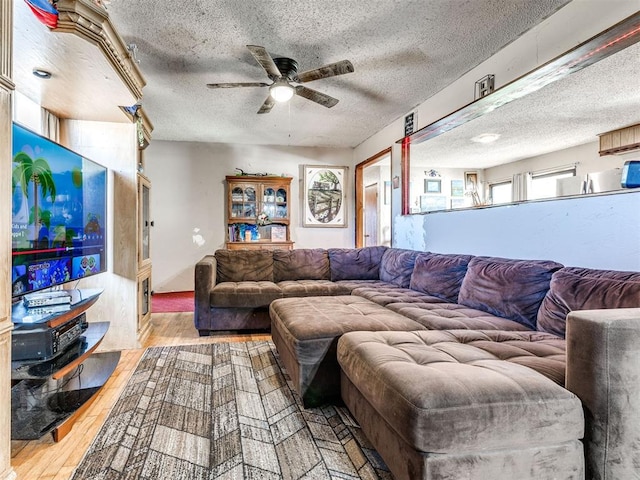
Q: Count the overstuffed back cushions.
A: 7